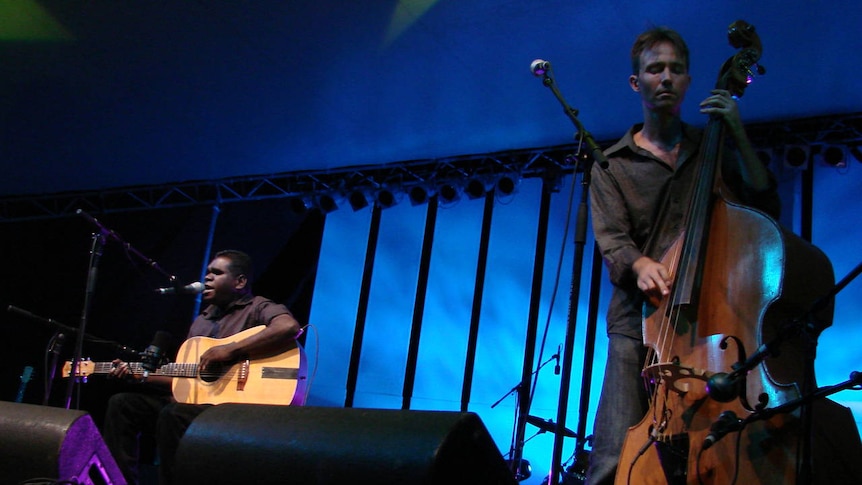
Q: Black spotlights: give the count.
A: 11